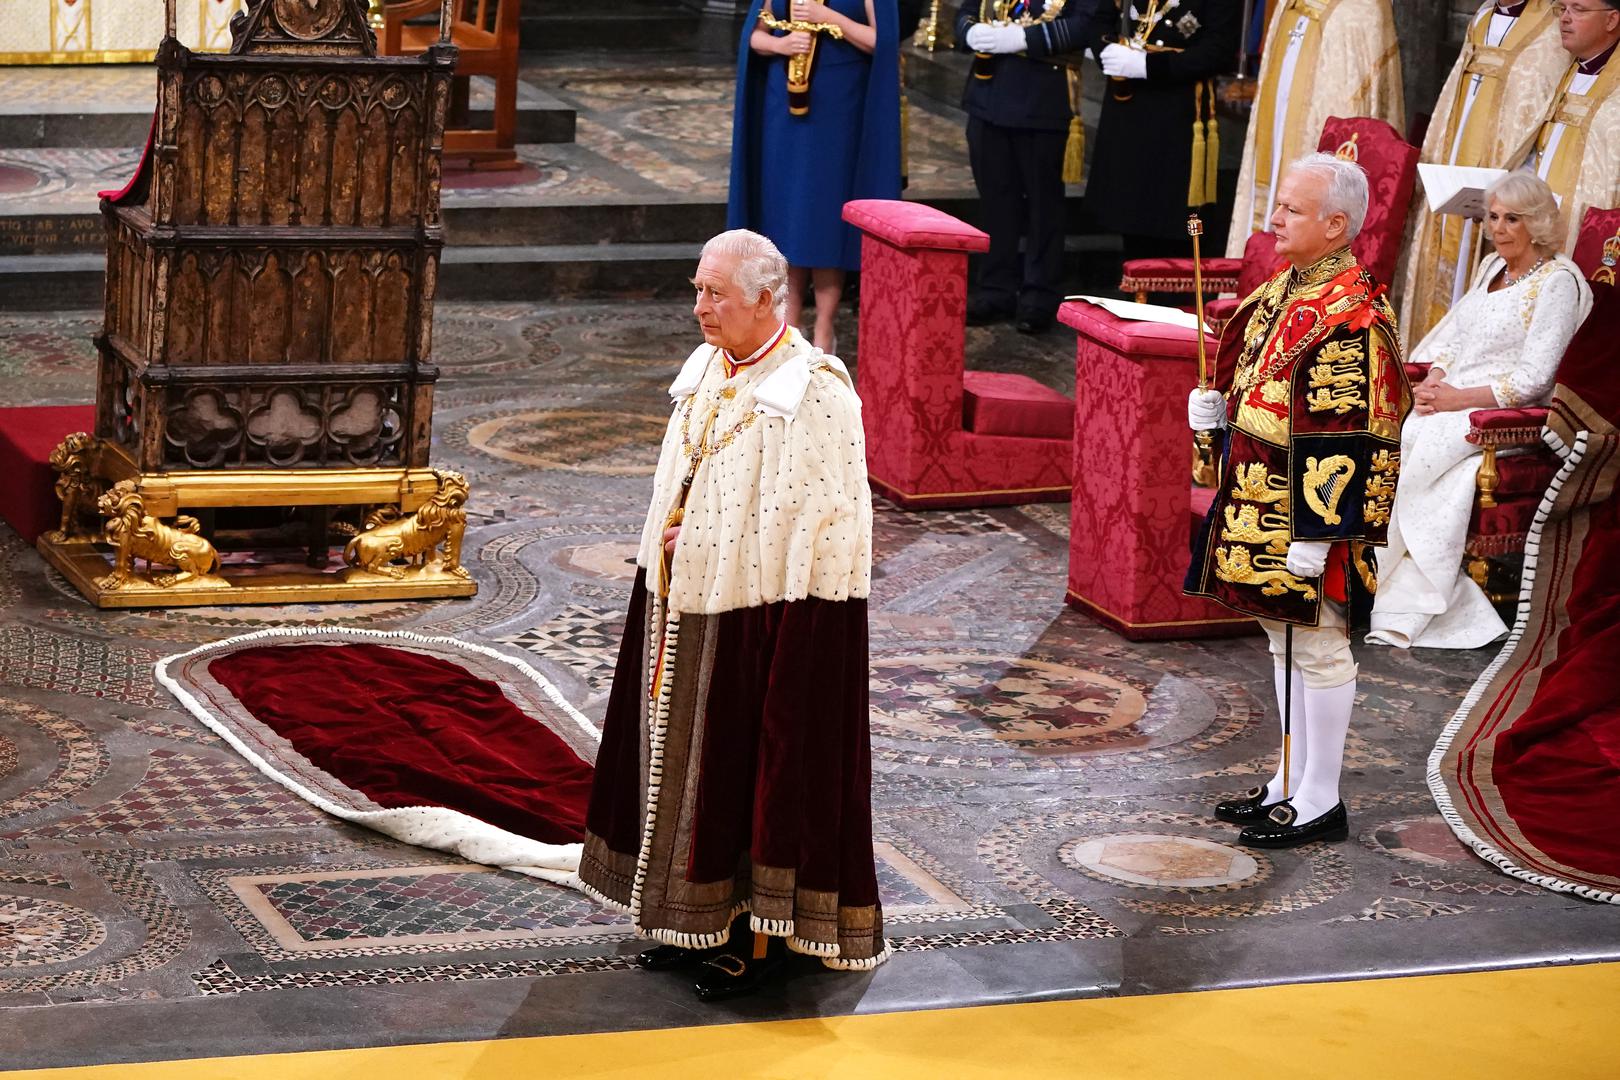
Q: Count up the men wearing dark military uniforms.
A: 2